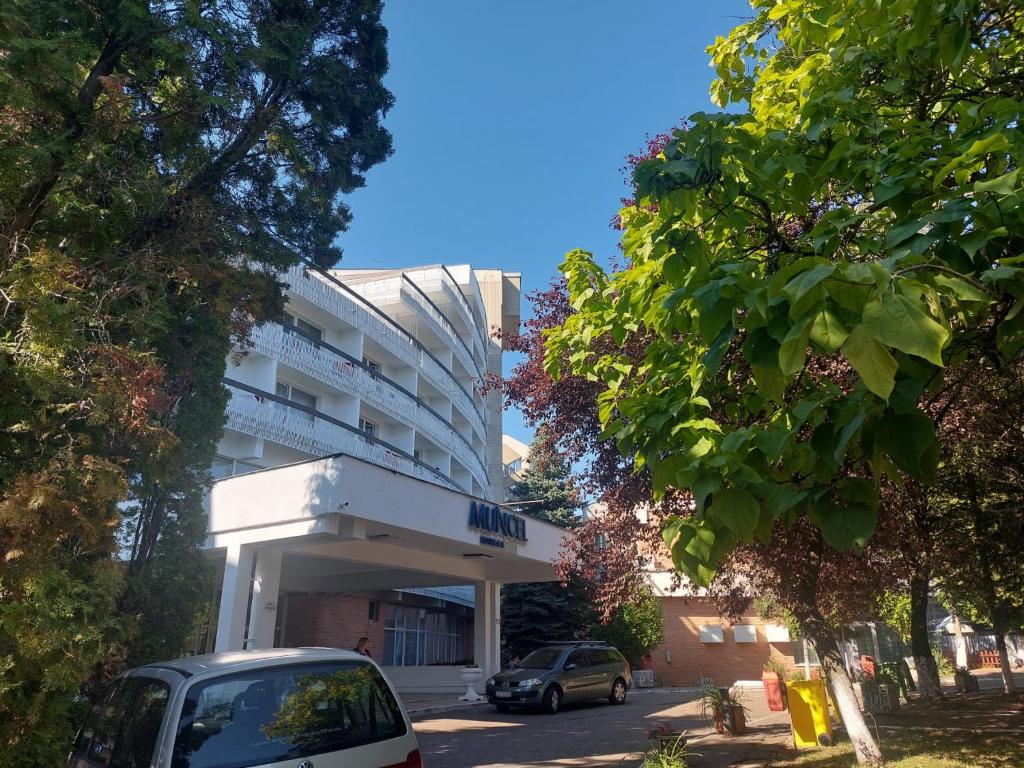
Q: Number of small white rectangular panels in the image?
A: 3